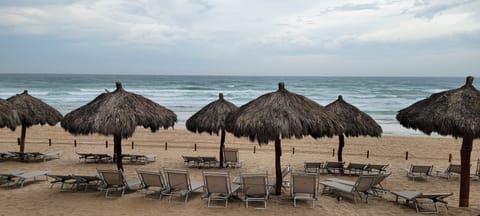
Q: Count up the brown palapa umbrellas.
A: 7